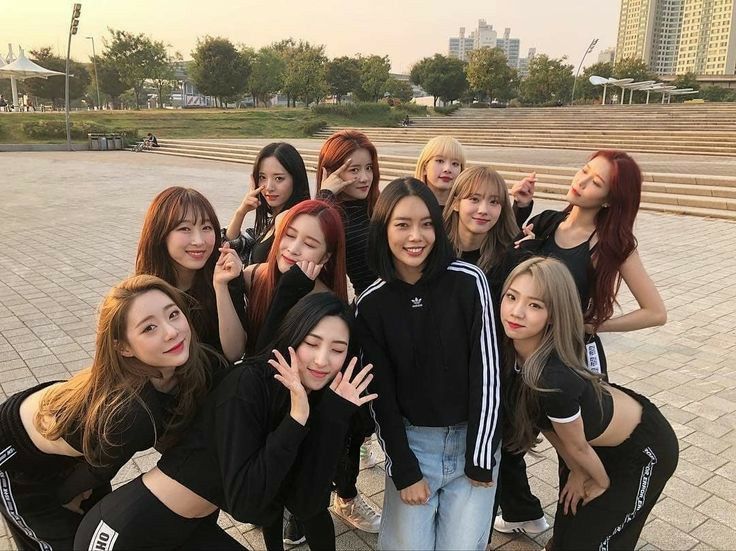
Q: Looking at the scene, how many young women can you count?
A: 11